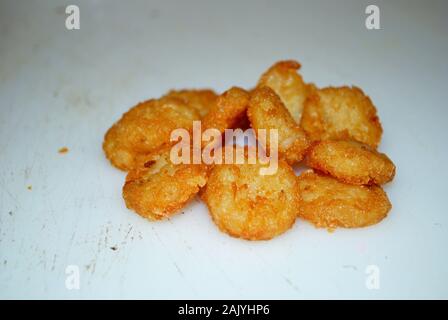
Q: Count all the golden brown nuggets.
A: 10